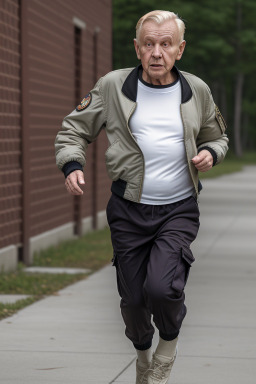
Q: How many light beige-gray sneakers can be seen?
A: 2